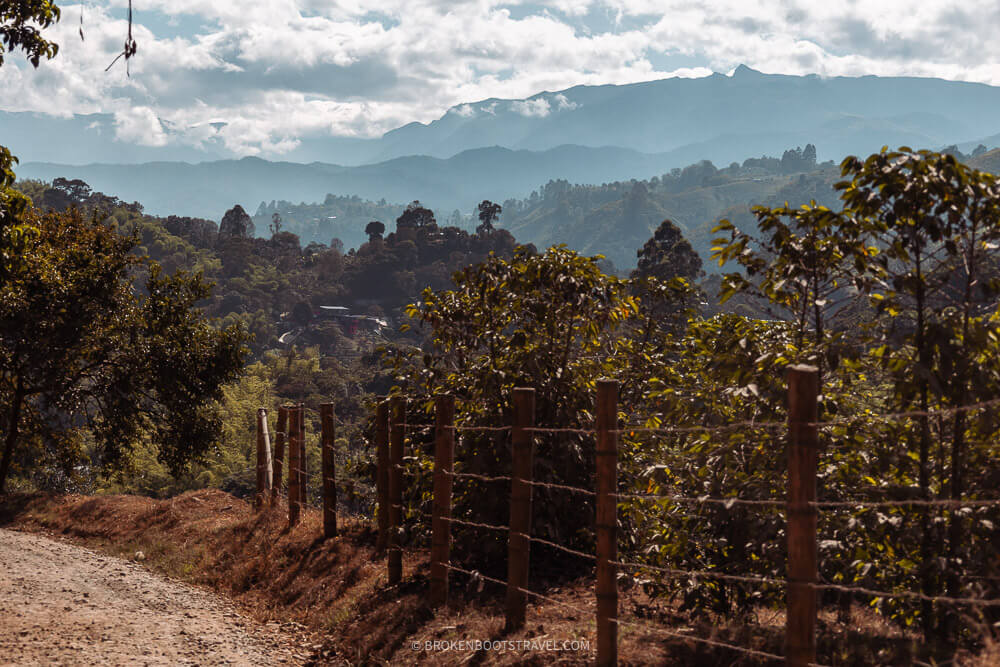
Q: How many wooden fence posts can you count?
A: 11